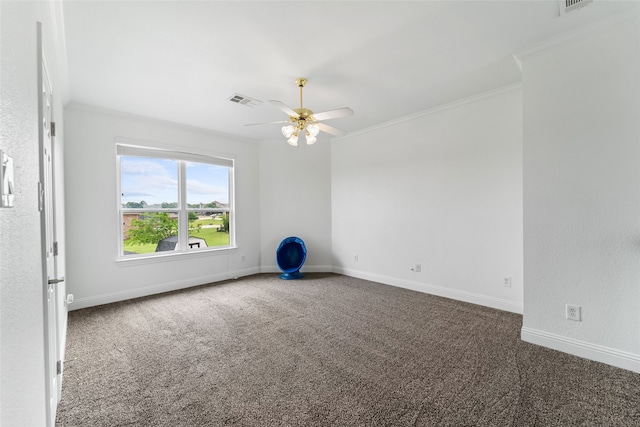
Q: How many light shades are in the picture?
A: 4